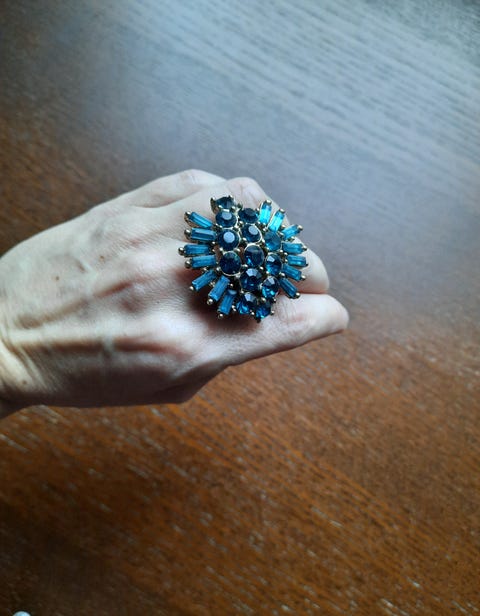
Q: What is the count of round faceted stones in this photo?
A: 13